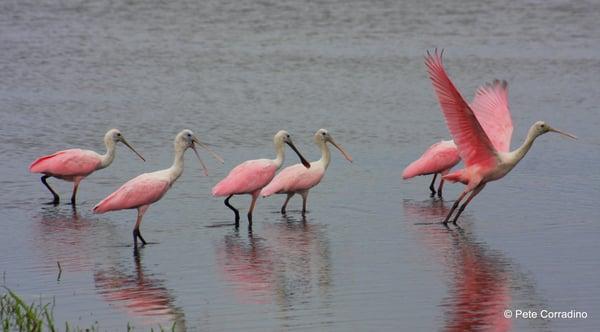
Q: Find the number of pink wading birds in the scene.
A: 6